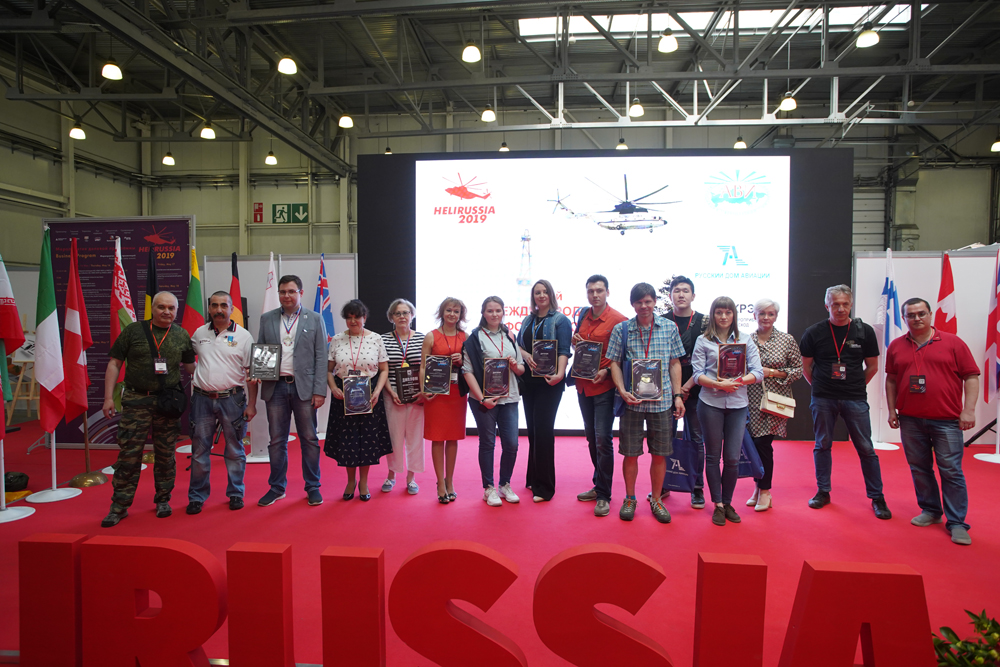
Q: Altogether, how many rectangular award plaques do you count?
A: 9